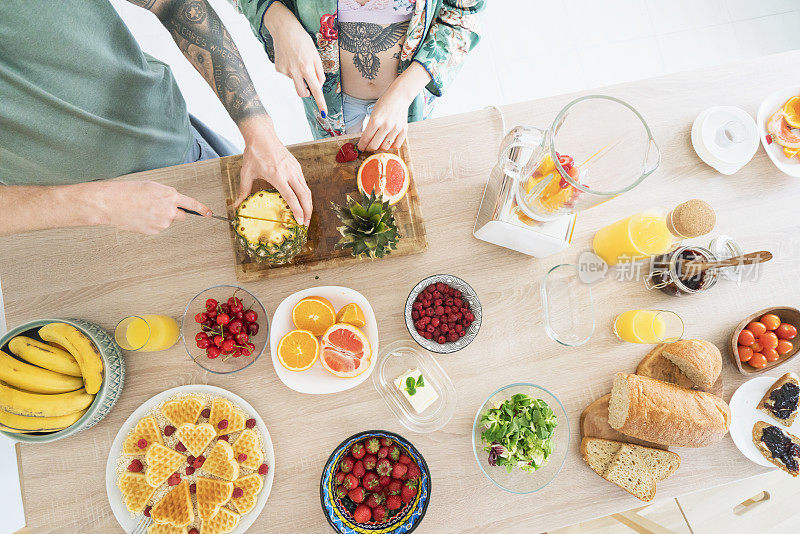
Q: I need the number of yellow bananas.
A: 5